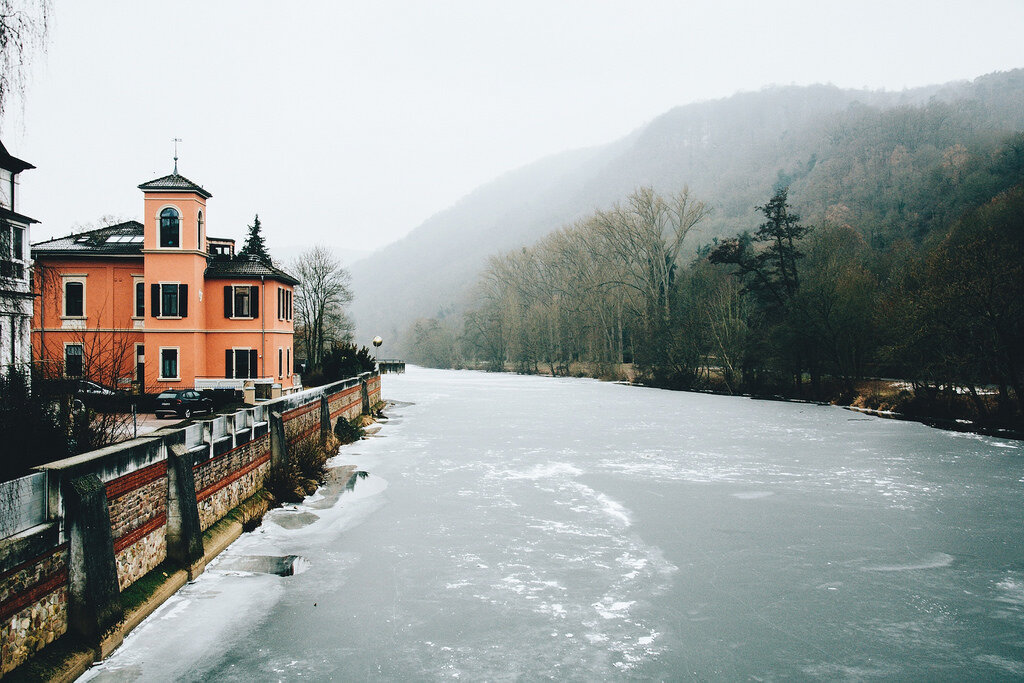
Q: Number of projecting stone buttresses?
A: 5